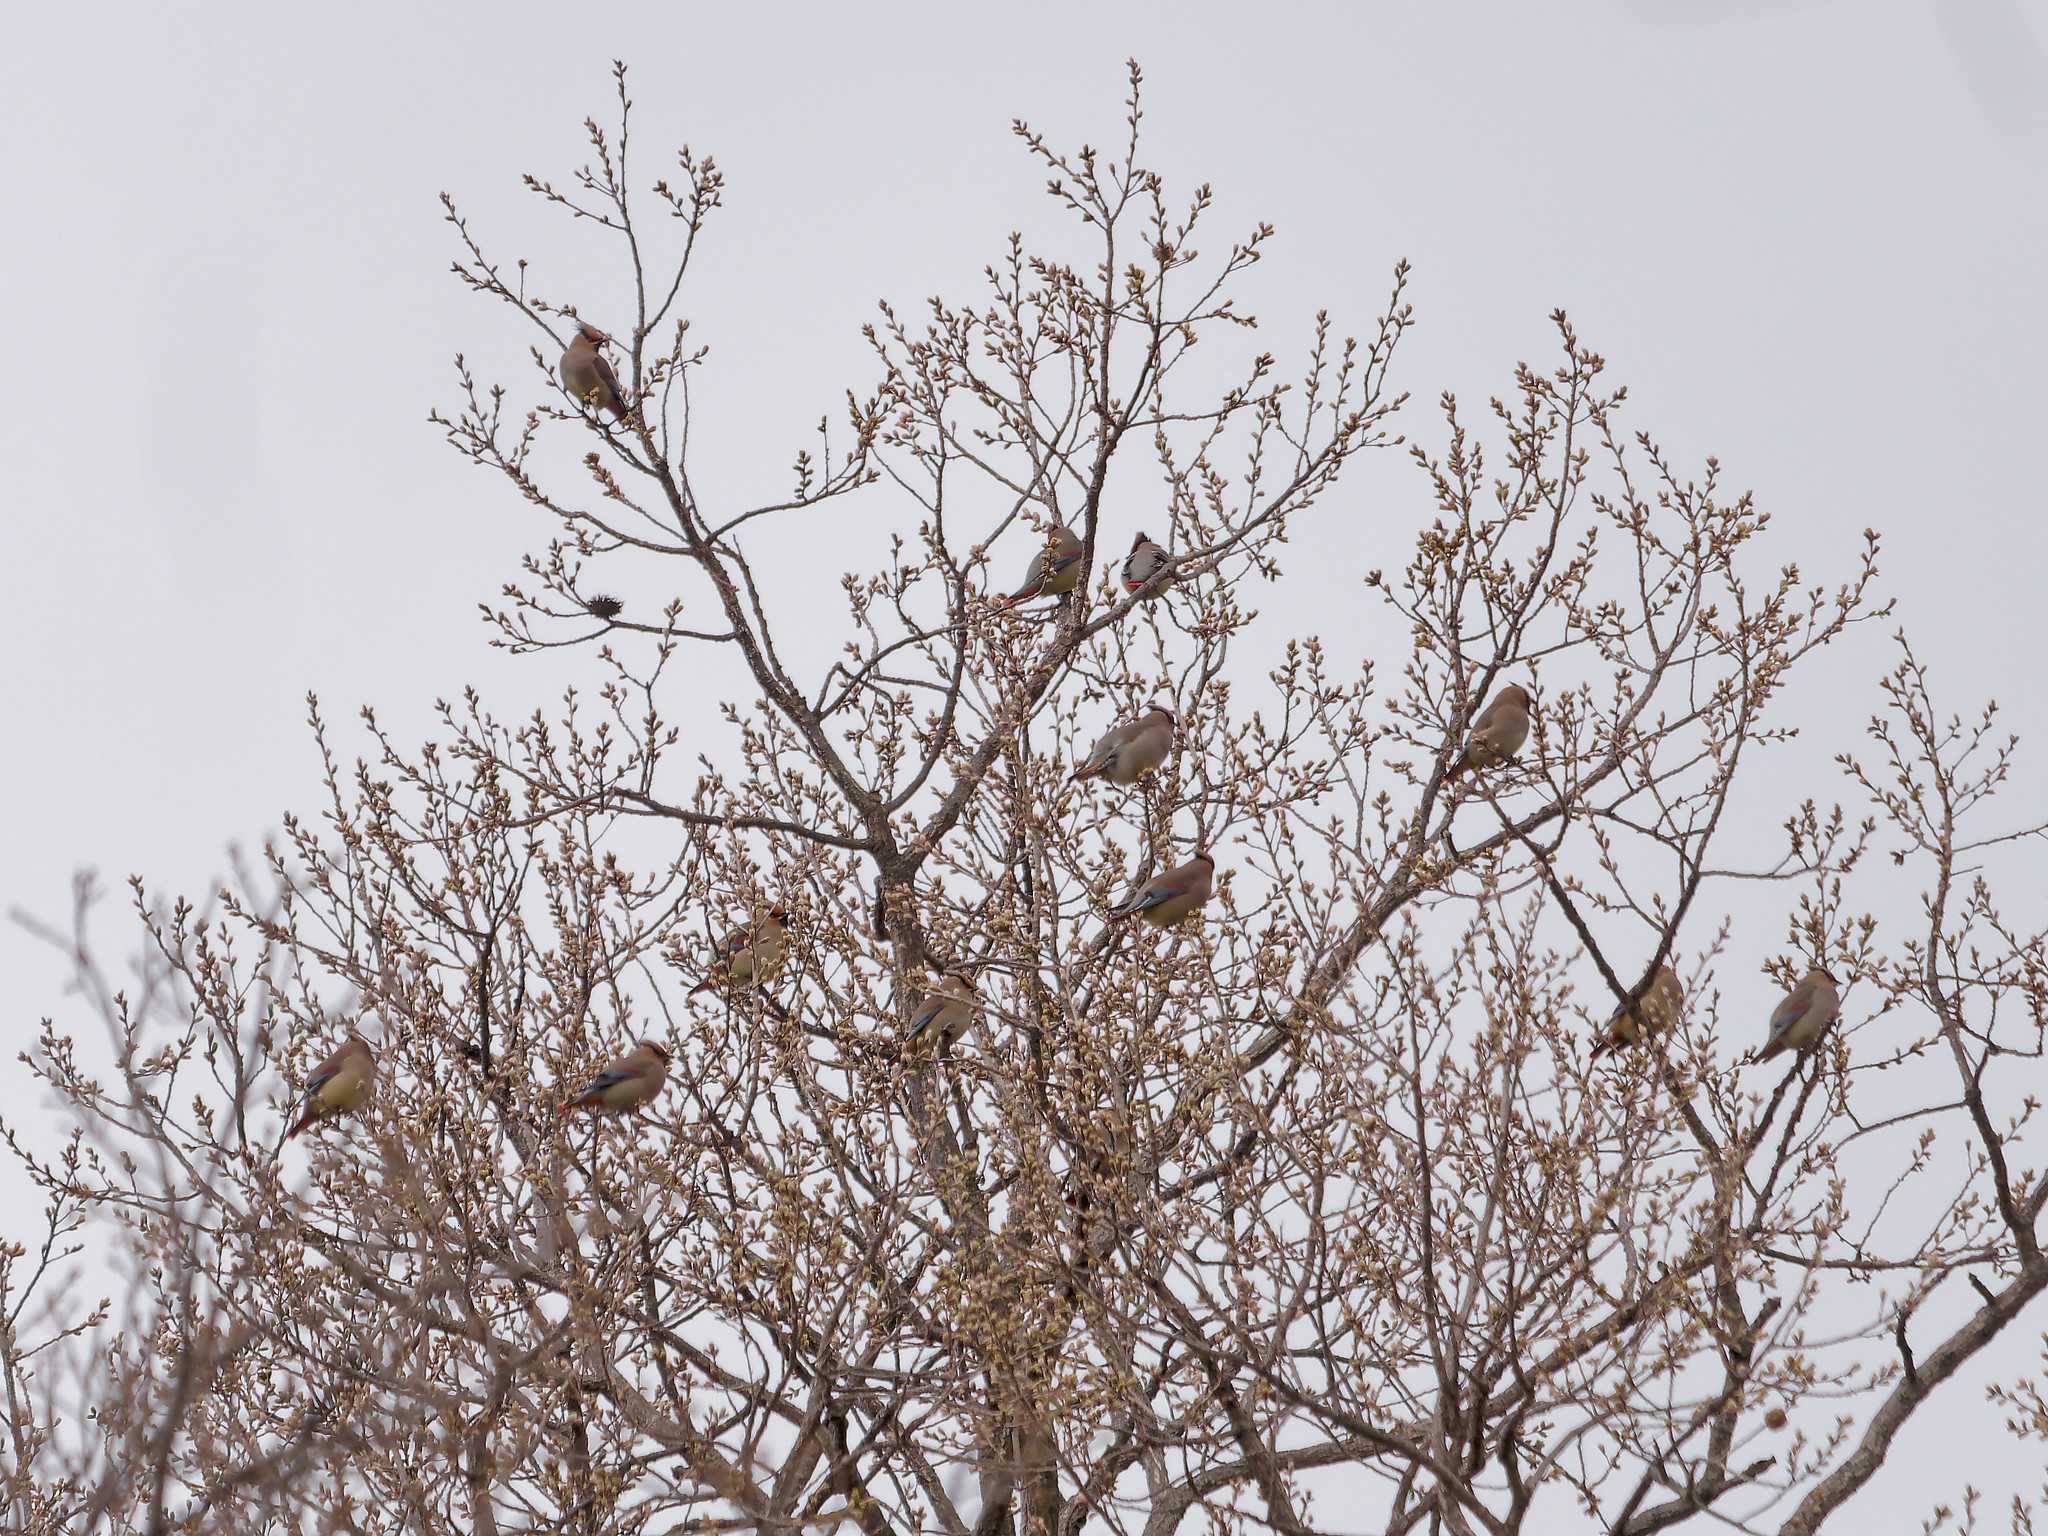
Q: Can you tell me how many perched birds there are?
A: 12